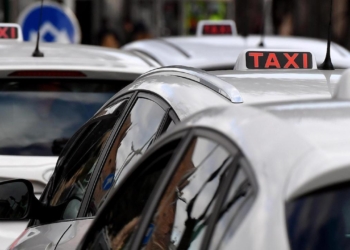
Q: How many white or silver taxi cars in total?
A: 4